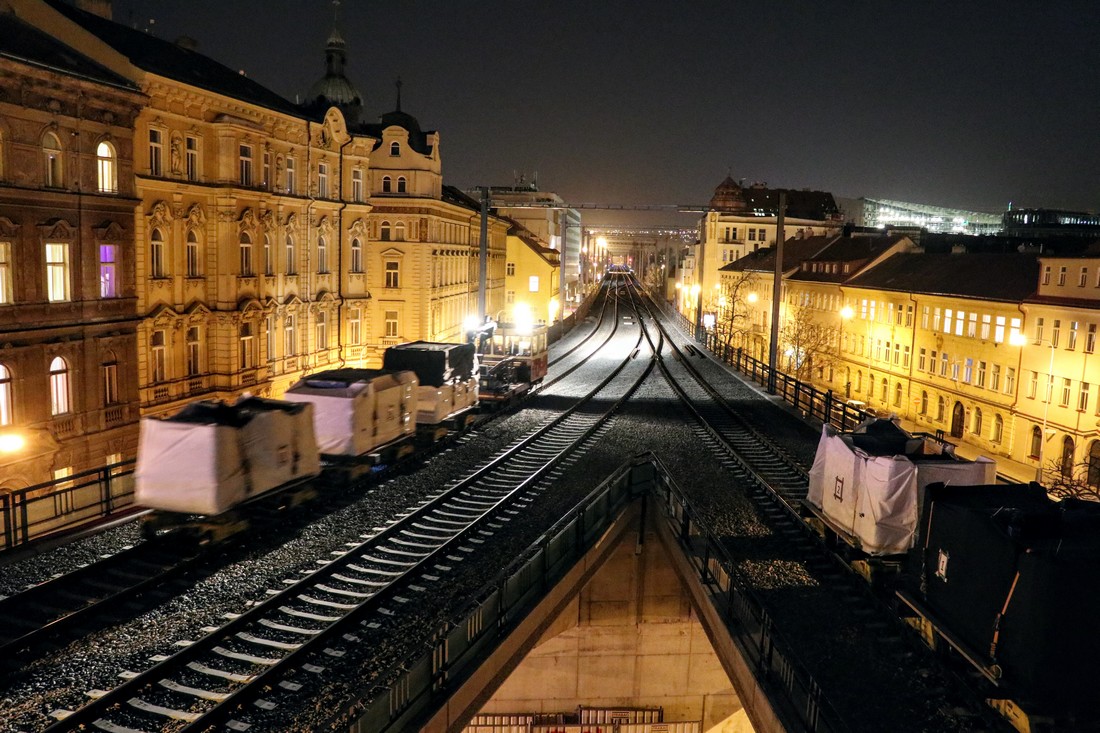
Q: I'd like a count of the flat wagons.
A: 5